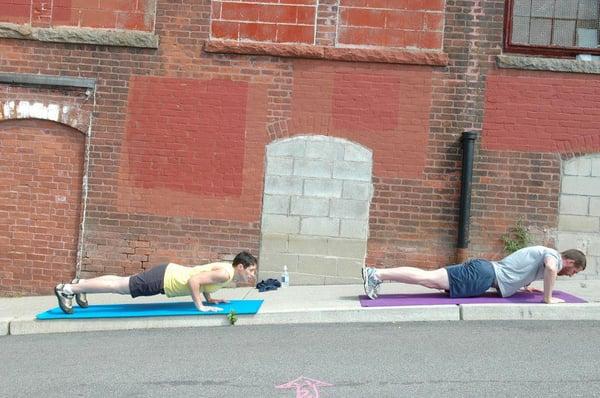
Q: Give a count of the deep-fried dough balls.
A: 0